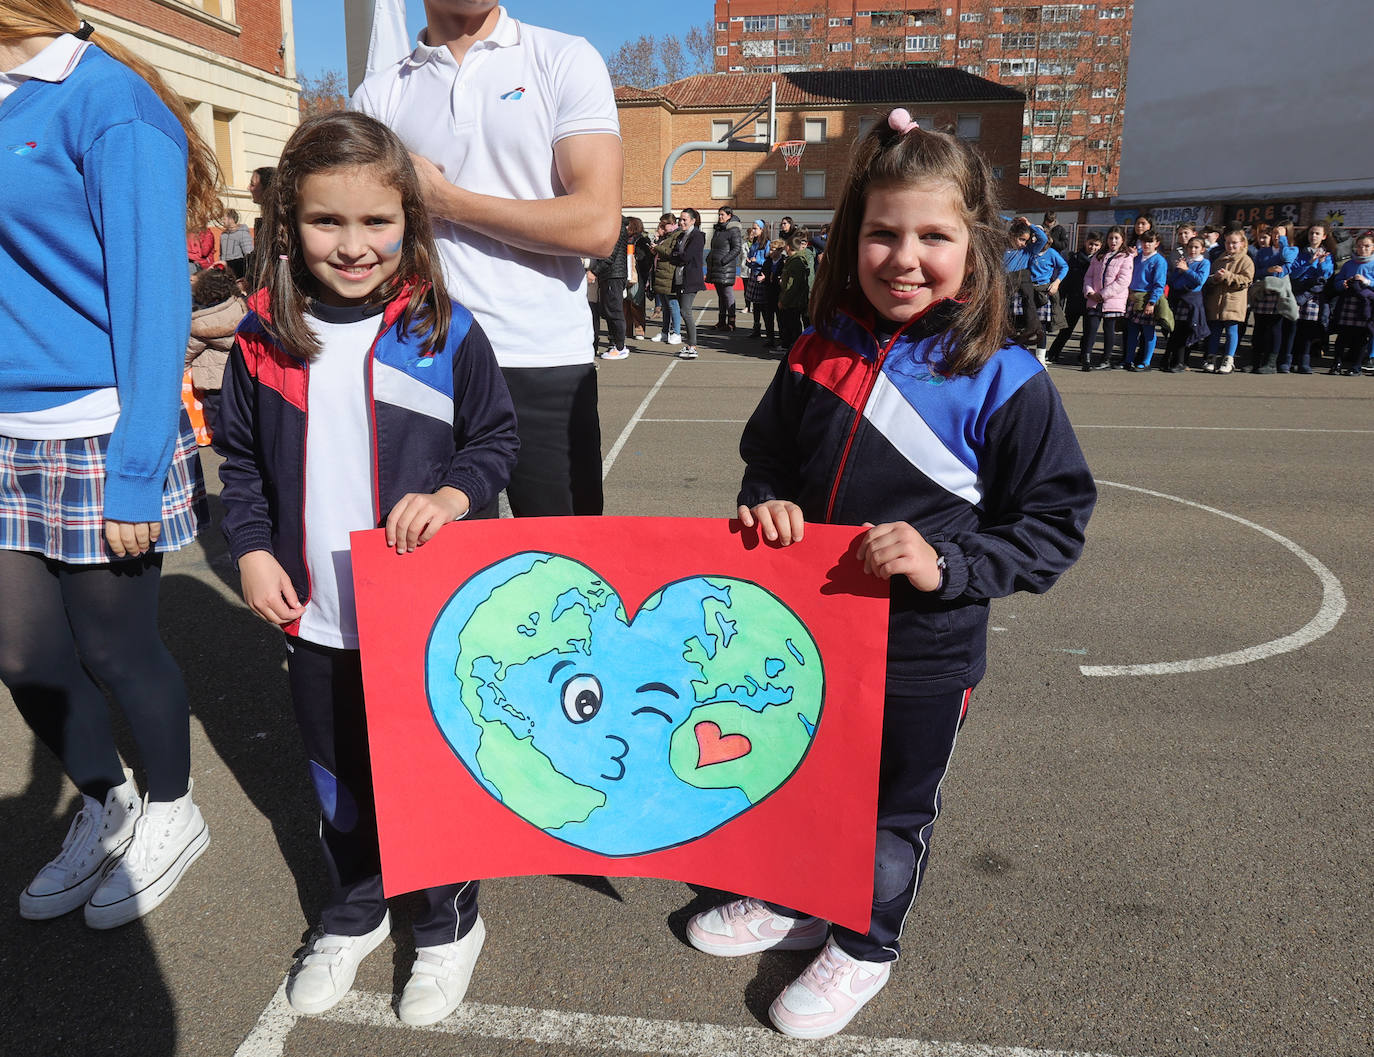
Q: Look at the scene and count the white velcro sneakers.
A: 2